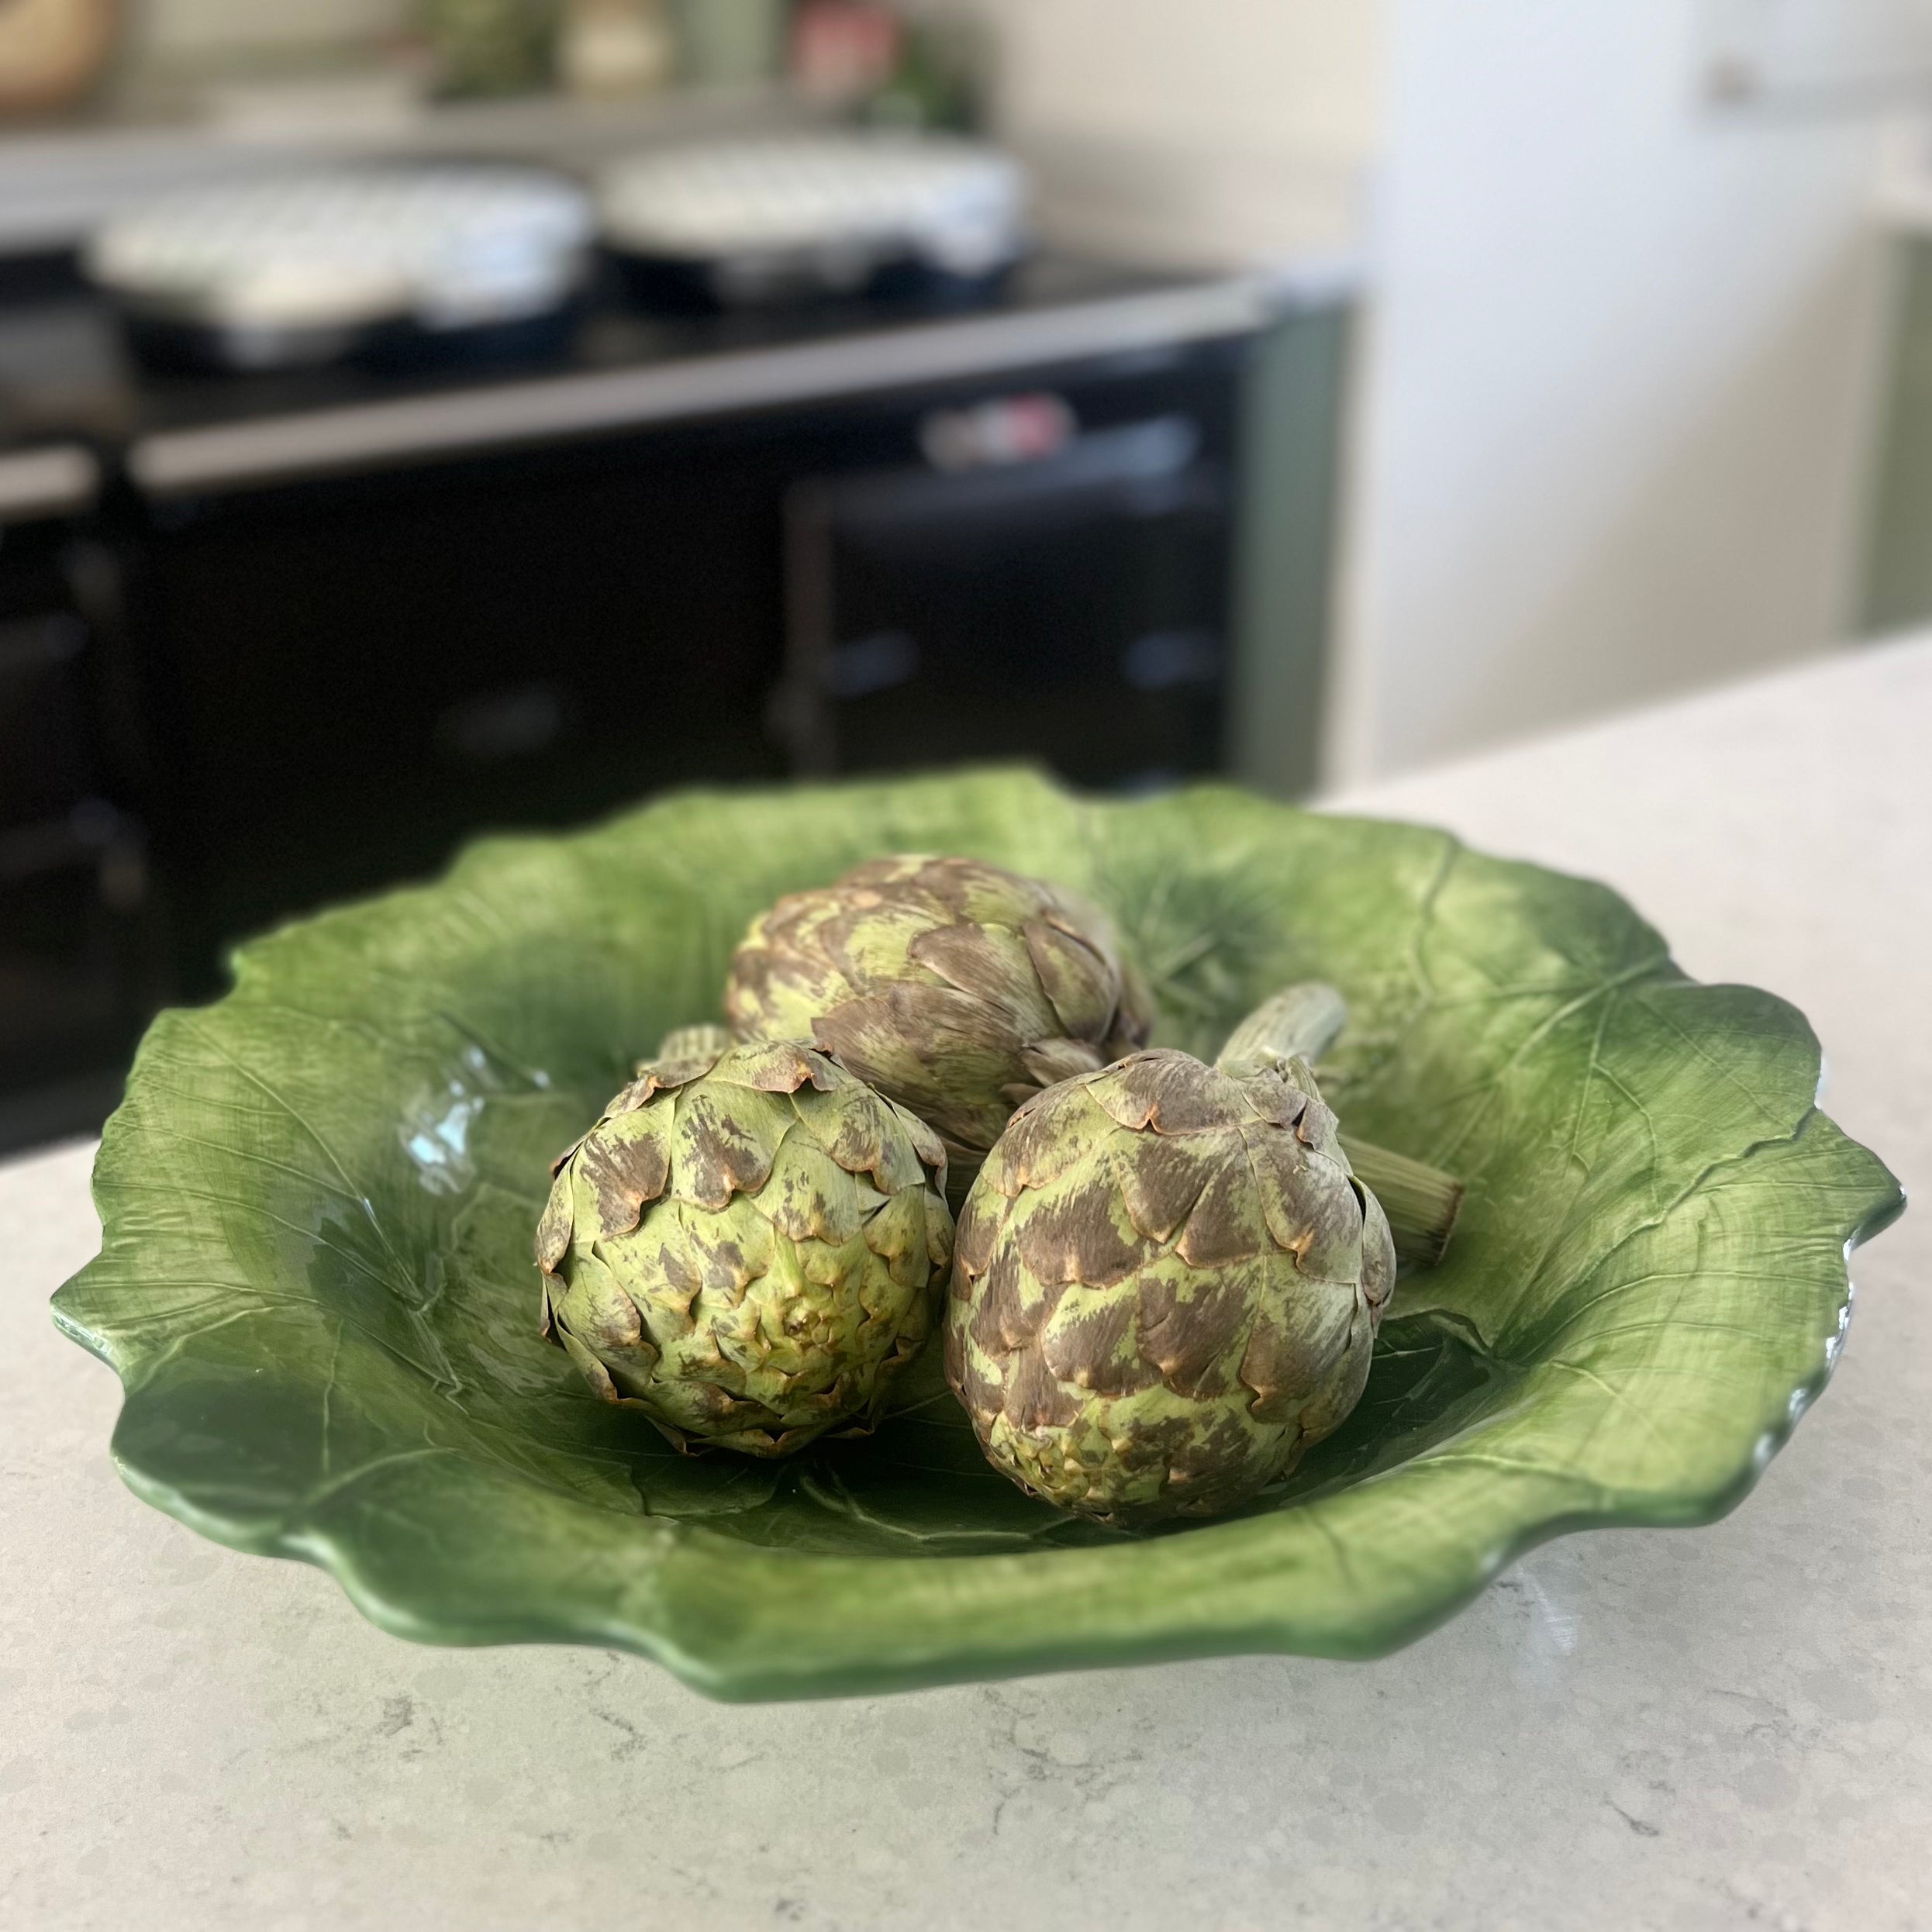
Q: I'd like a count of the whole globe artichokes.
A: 3